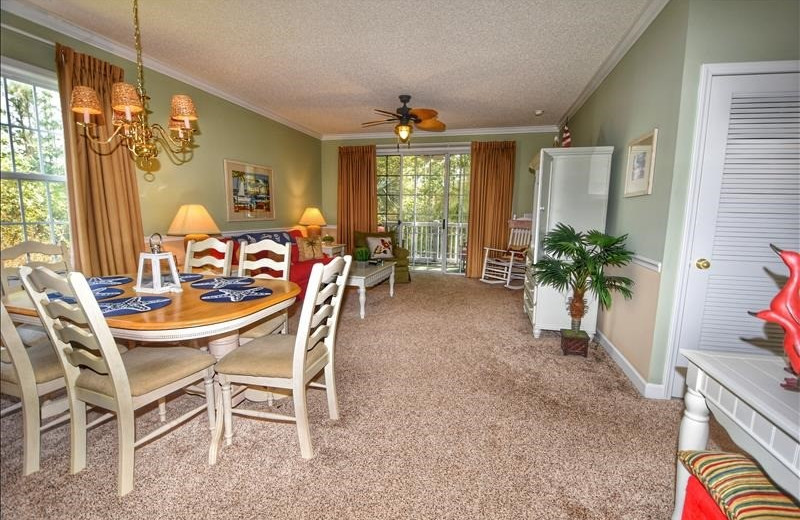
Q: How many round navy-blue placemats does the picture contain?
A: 6